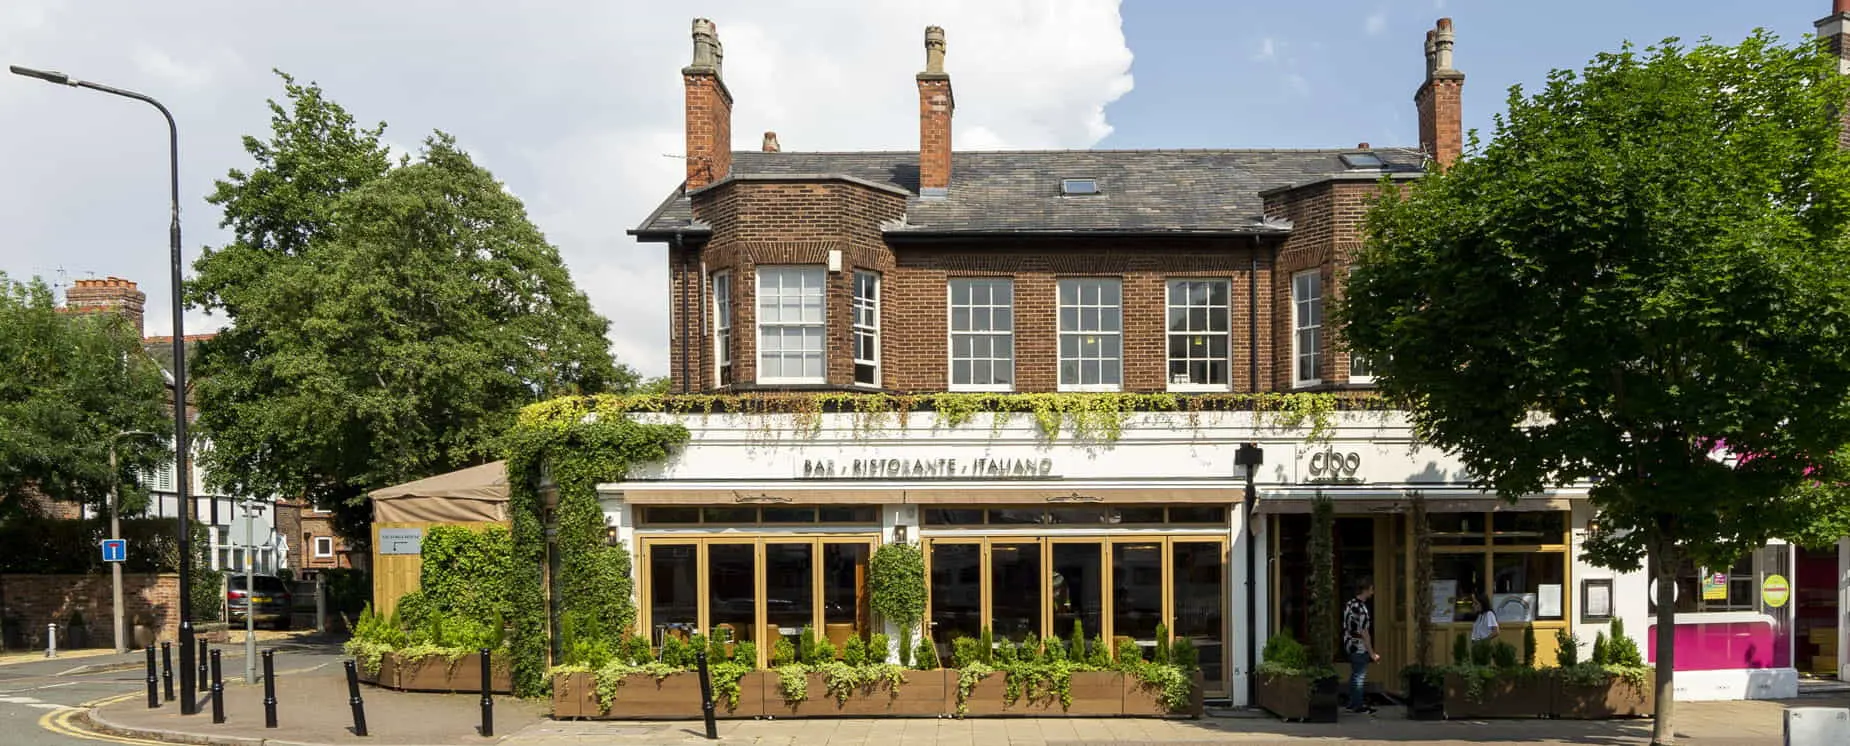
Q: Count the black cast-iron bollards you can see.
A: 8